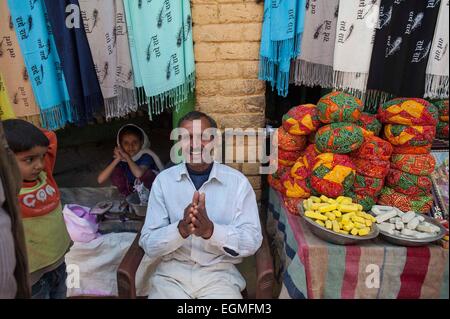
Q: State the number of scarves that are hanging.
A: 11